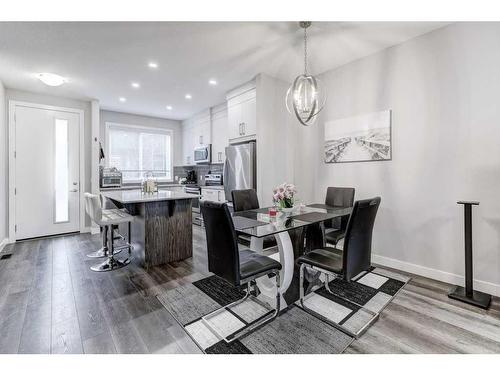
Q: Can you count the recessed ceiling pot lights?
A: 6